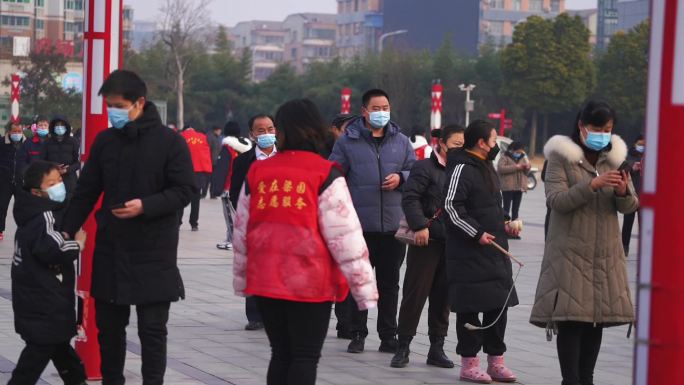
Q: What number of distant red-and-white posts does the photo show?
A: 3